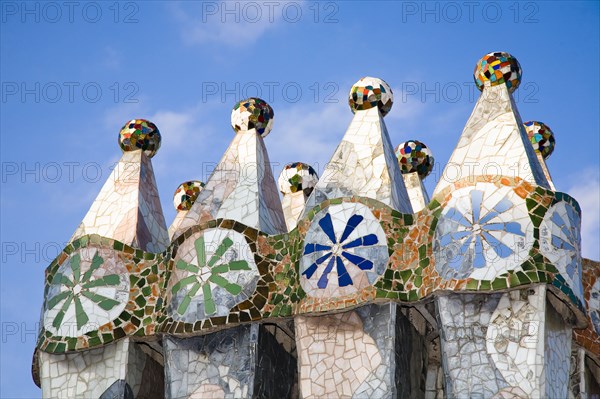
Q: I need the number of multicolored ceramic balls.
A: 8